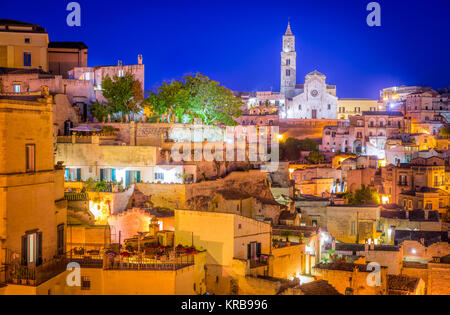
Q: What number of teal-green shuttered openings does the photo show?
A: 4